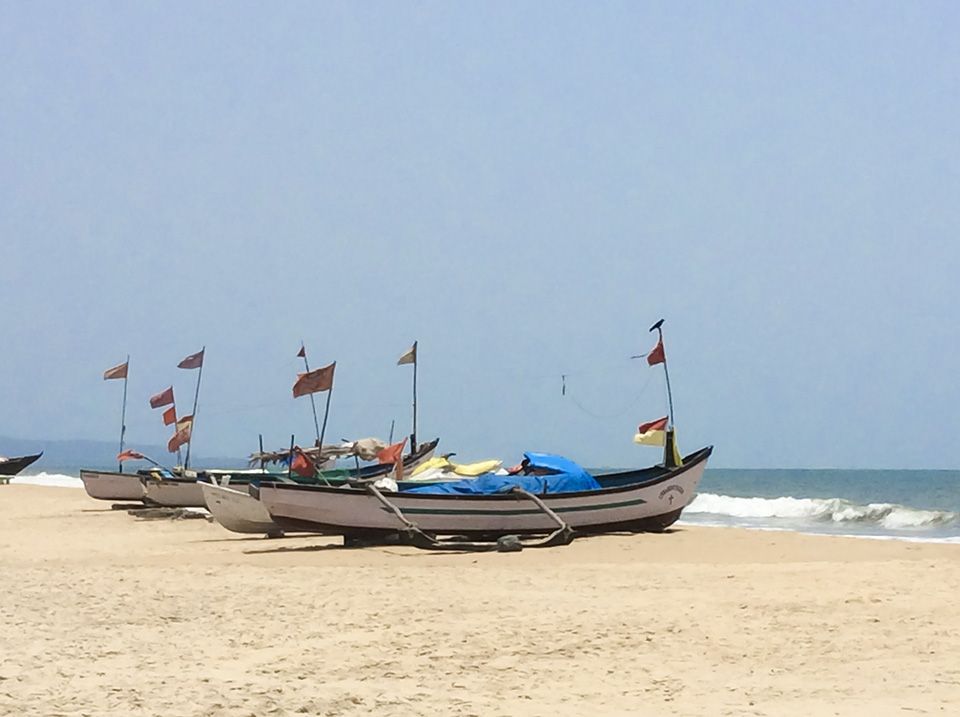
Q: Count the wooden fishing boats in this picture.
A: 5